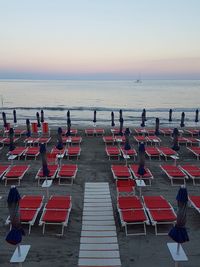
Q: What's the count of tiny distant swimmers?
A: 0